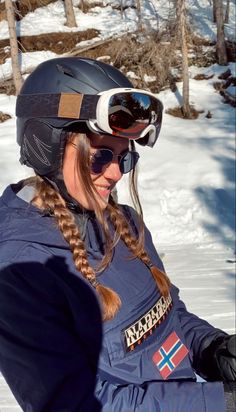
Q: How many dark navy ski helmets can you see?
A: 1